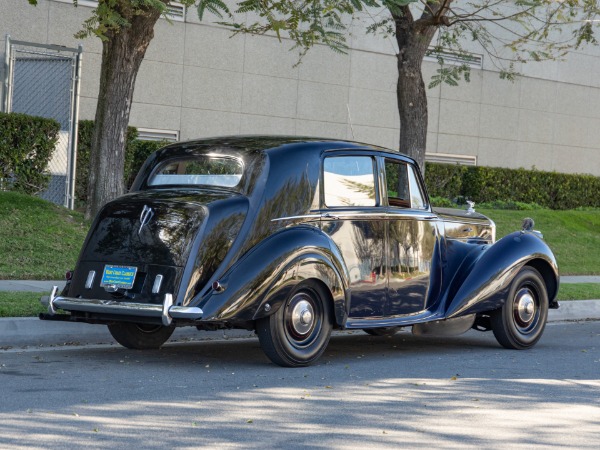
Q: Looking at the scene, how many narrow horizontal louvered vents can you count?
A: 4